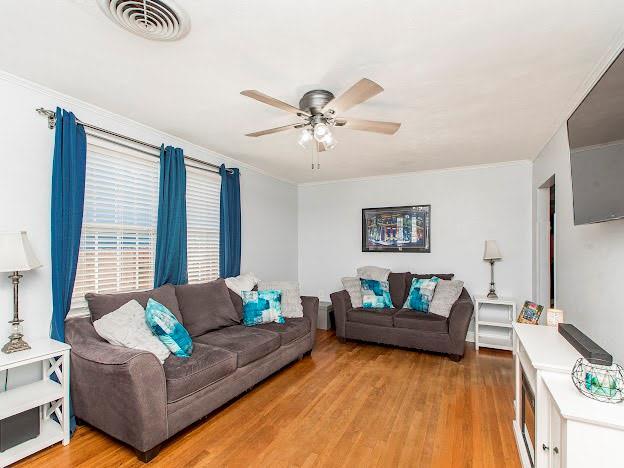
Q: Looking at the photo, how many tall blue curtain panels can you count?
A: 3